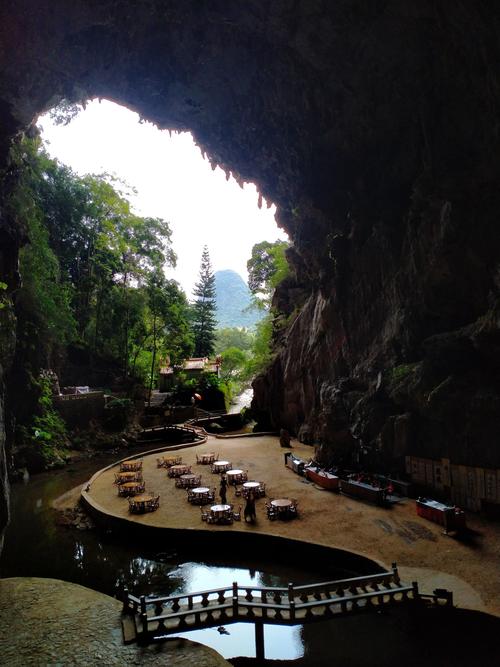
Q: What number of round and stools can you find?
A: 14